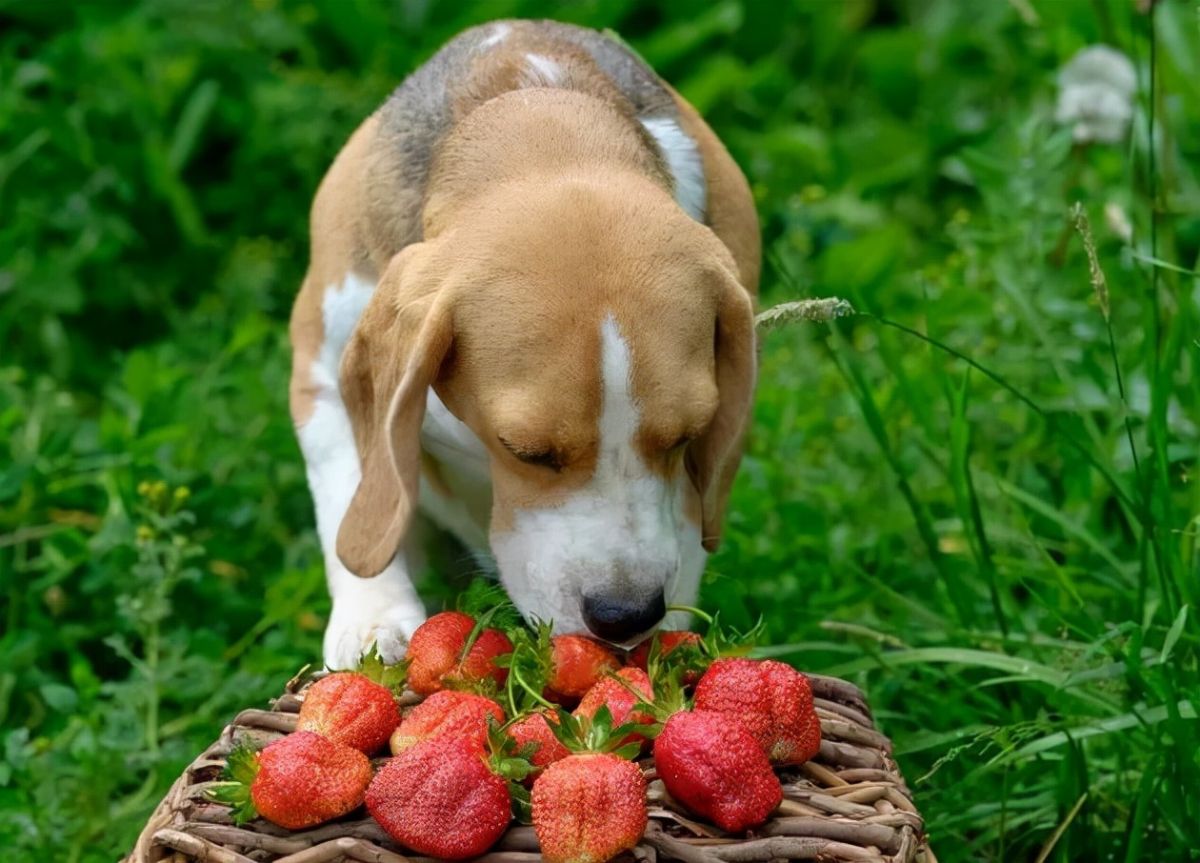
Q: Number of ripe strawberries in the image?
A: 12